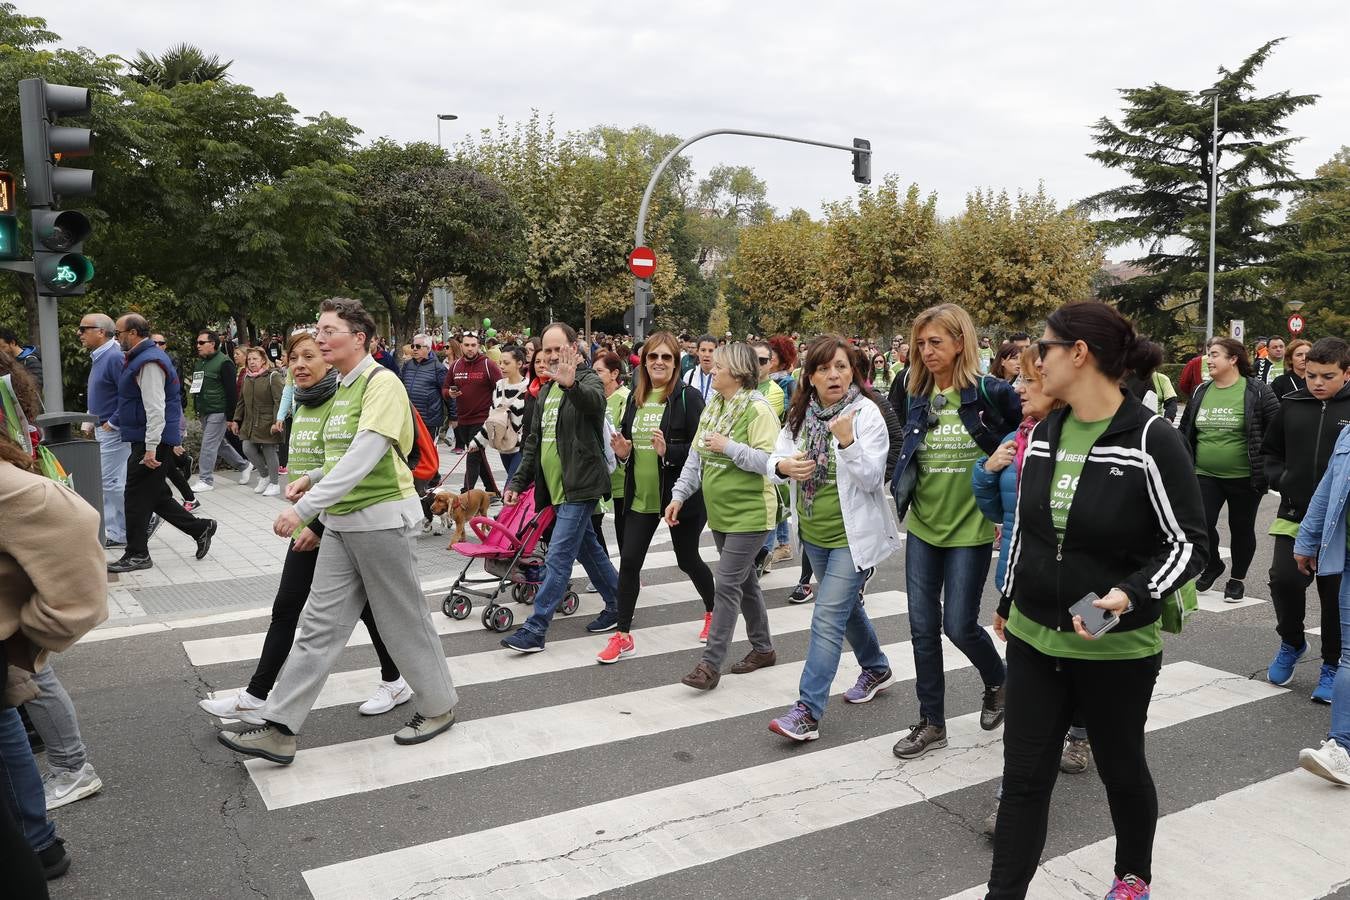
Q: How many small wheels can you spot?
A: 8